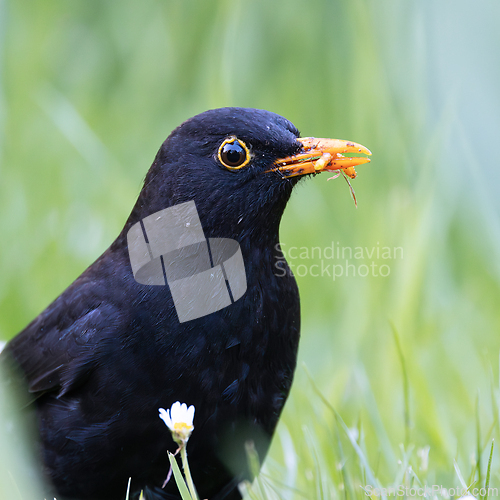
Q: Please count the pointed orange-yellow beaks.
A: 1